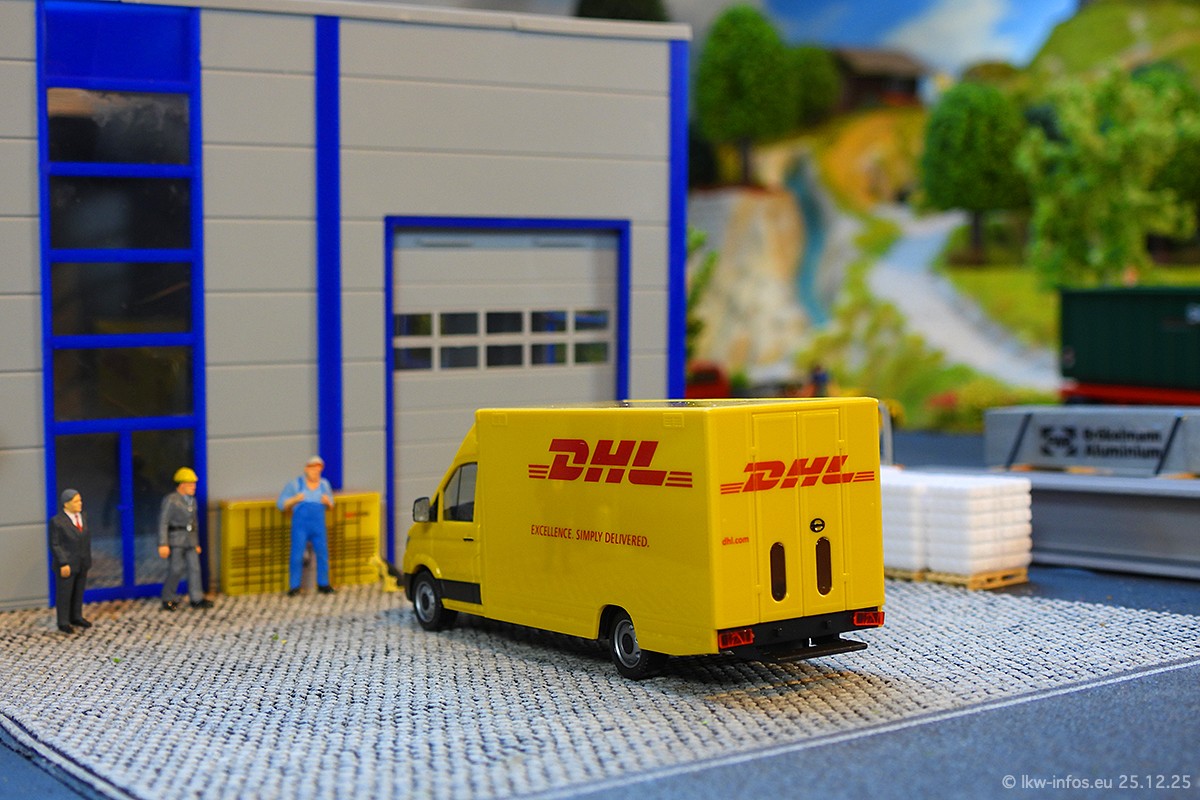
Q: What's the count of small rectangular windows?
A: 10